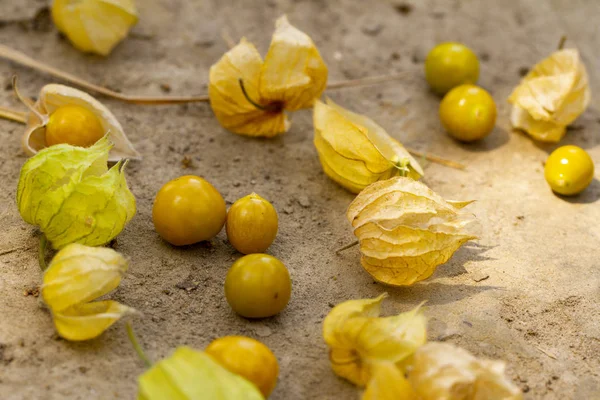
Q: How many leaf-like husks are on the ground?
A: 11